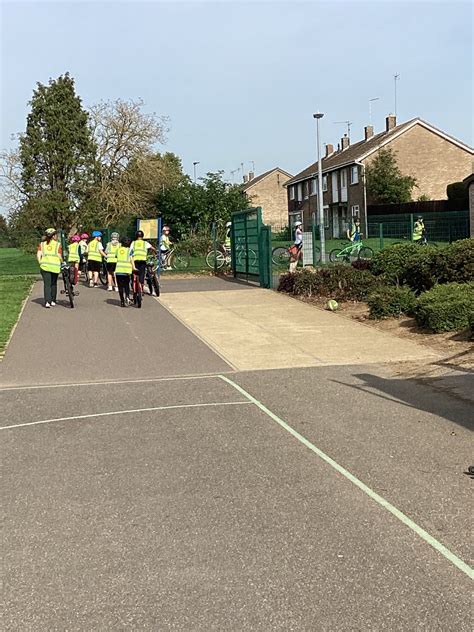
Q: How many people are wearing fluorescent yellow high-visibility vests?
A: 11